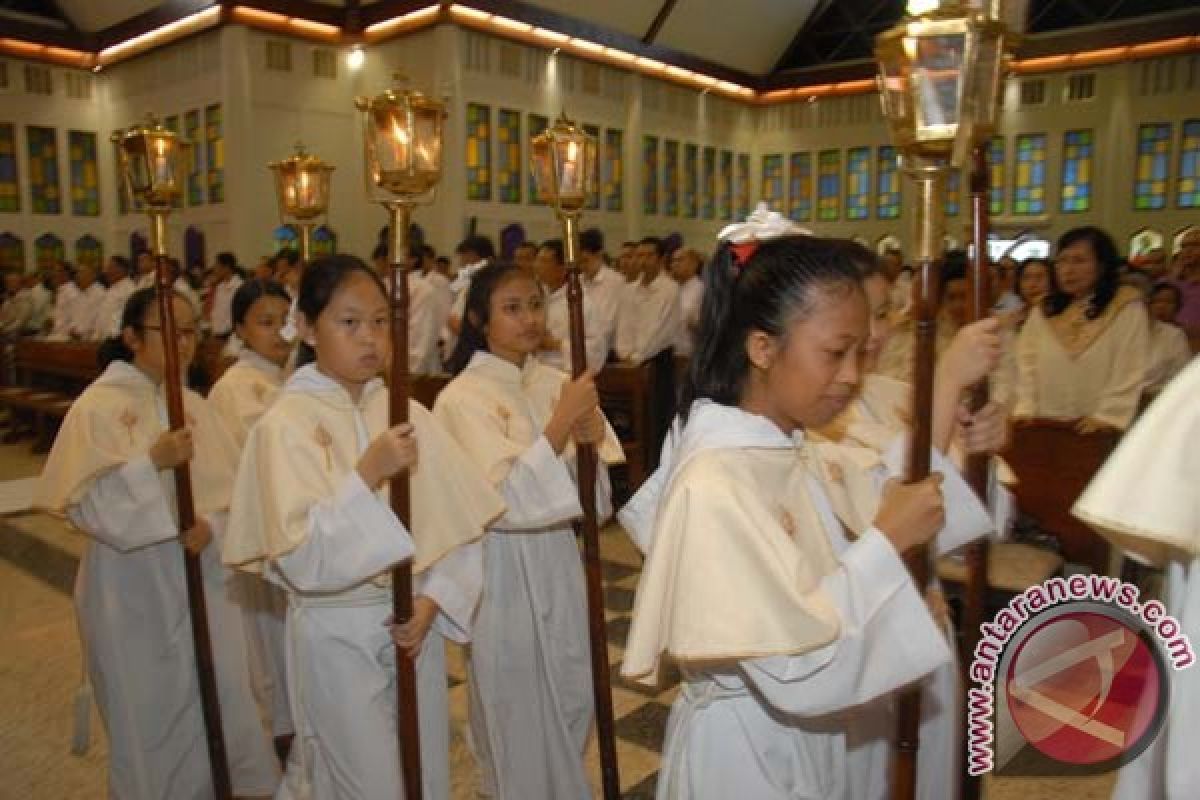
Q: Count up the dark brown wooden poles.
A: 5